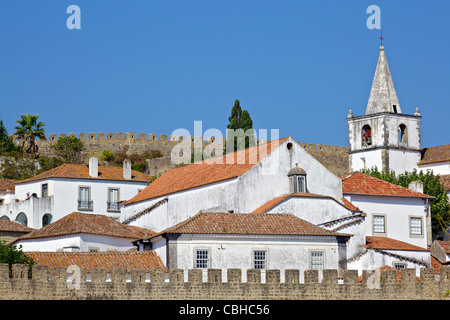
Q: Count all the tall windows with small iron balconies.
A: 2